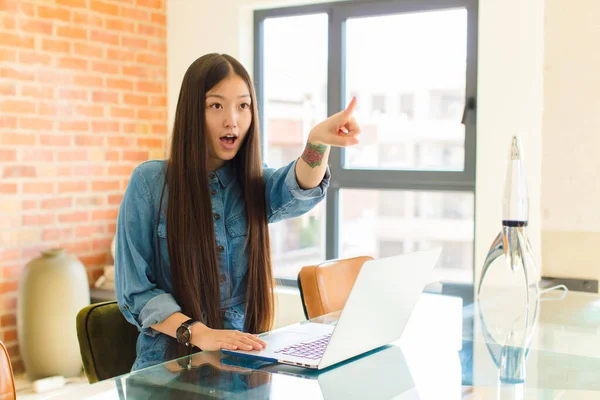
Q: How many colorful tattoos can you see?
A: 1